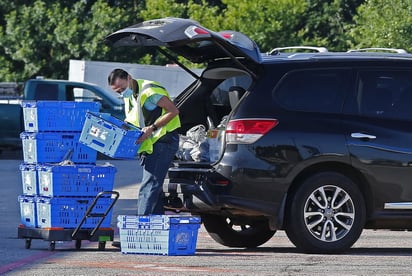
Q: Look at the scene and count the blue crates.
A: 8